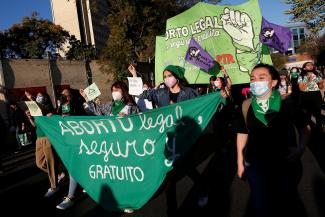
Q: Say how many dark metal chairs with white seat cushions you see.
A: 0